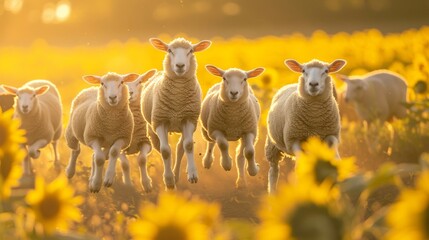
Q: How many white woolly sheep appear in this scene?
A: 7